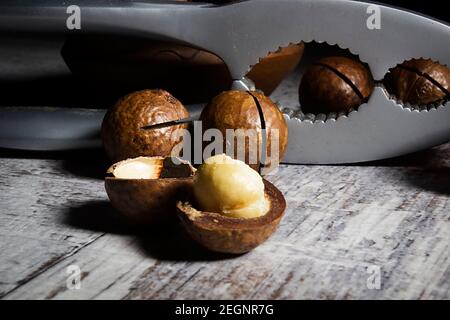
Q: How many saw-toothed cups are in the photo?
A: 2